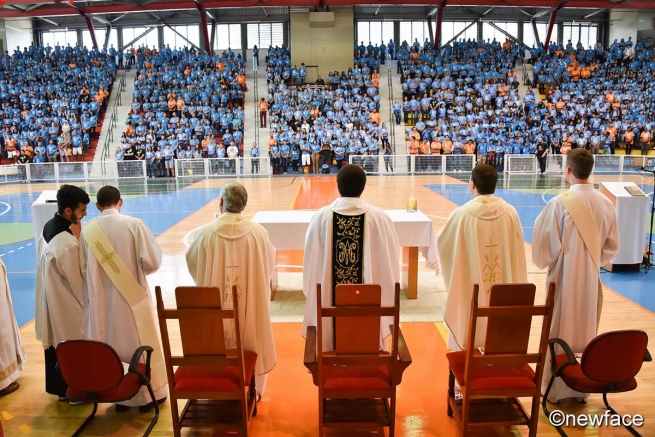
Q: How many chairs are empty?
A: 5